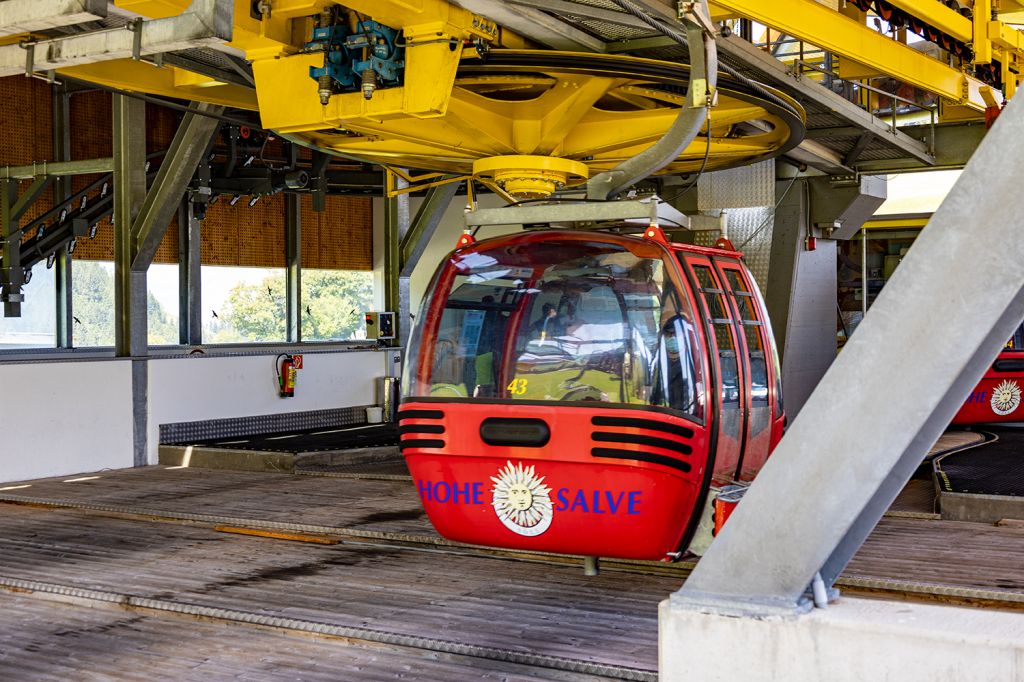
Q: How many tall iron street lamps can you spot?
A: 0